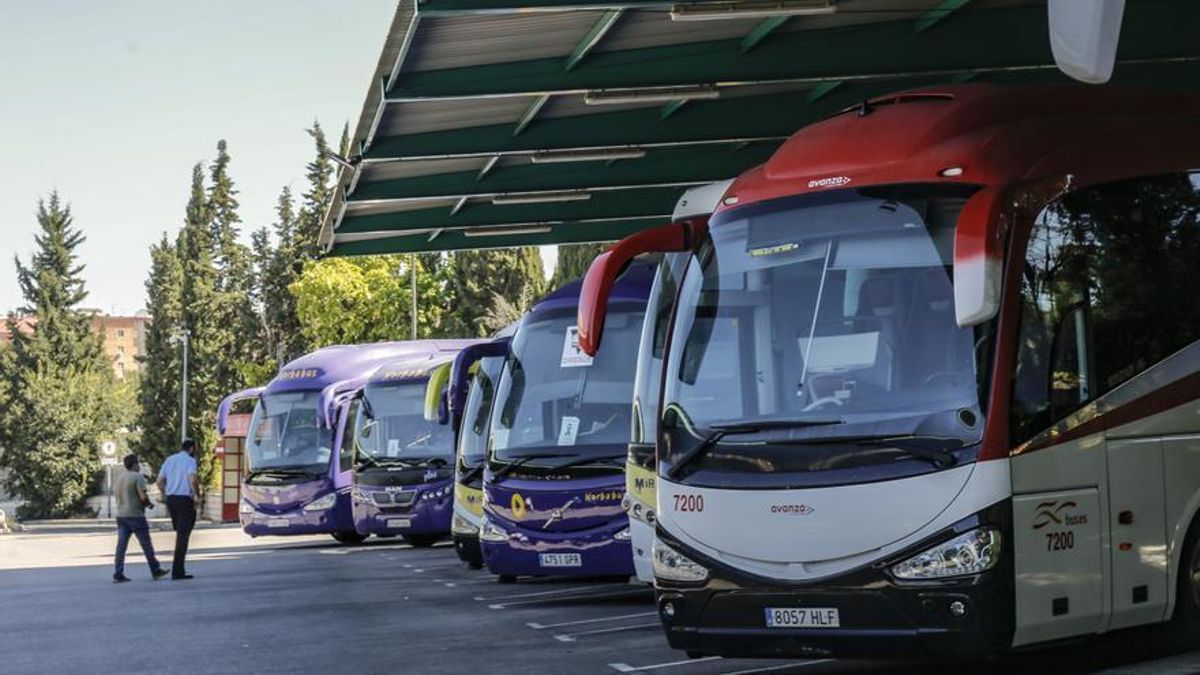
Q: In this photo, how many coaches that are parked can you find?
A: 6